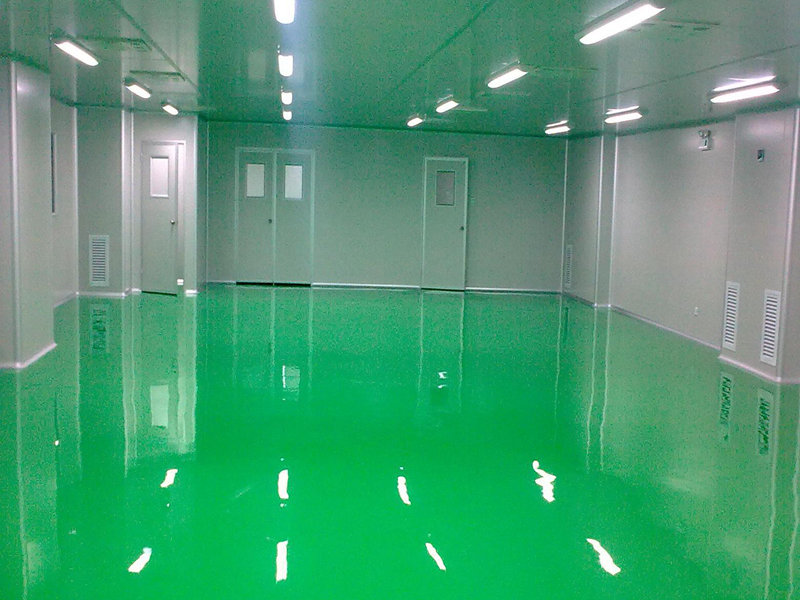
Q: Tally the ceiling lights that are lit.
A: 14